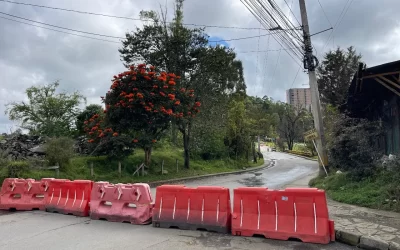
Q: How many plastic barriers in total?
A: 5